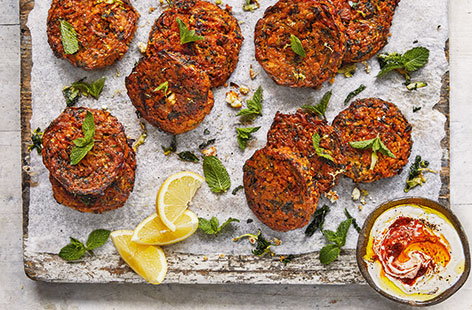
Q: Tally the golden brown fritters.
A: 10